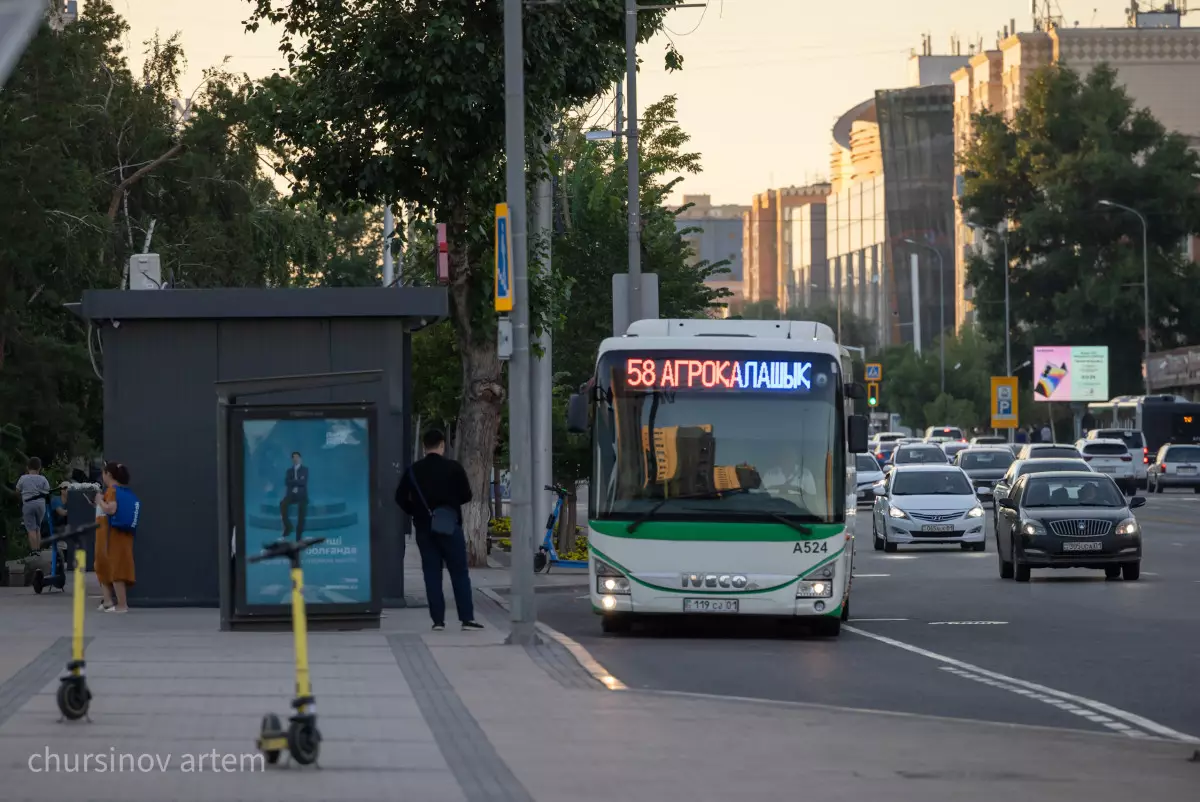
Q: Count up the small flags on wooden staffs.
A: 0